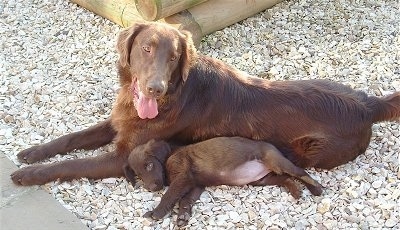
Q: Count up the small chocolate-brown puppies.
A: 1